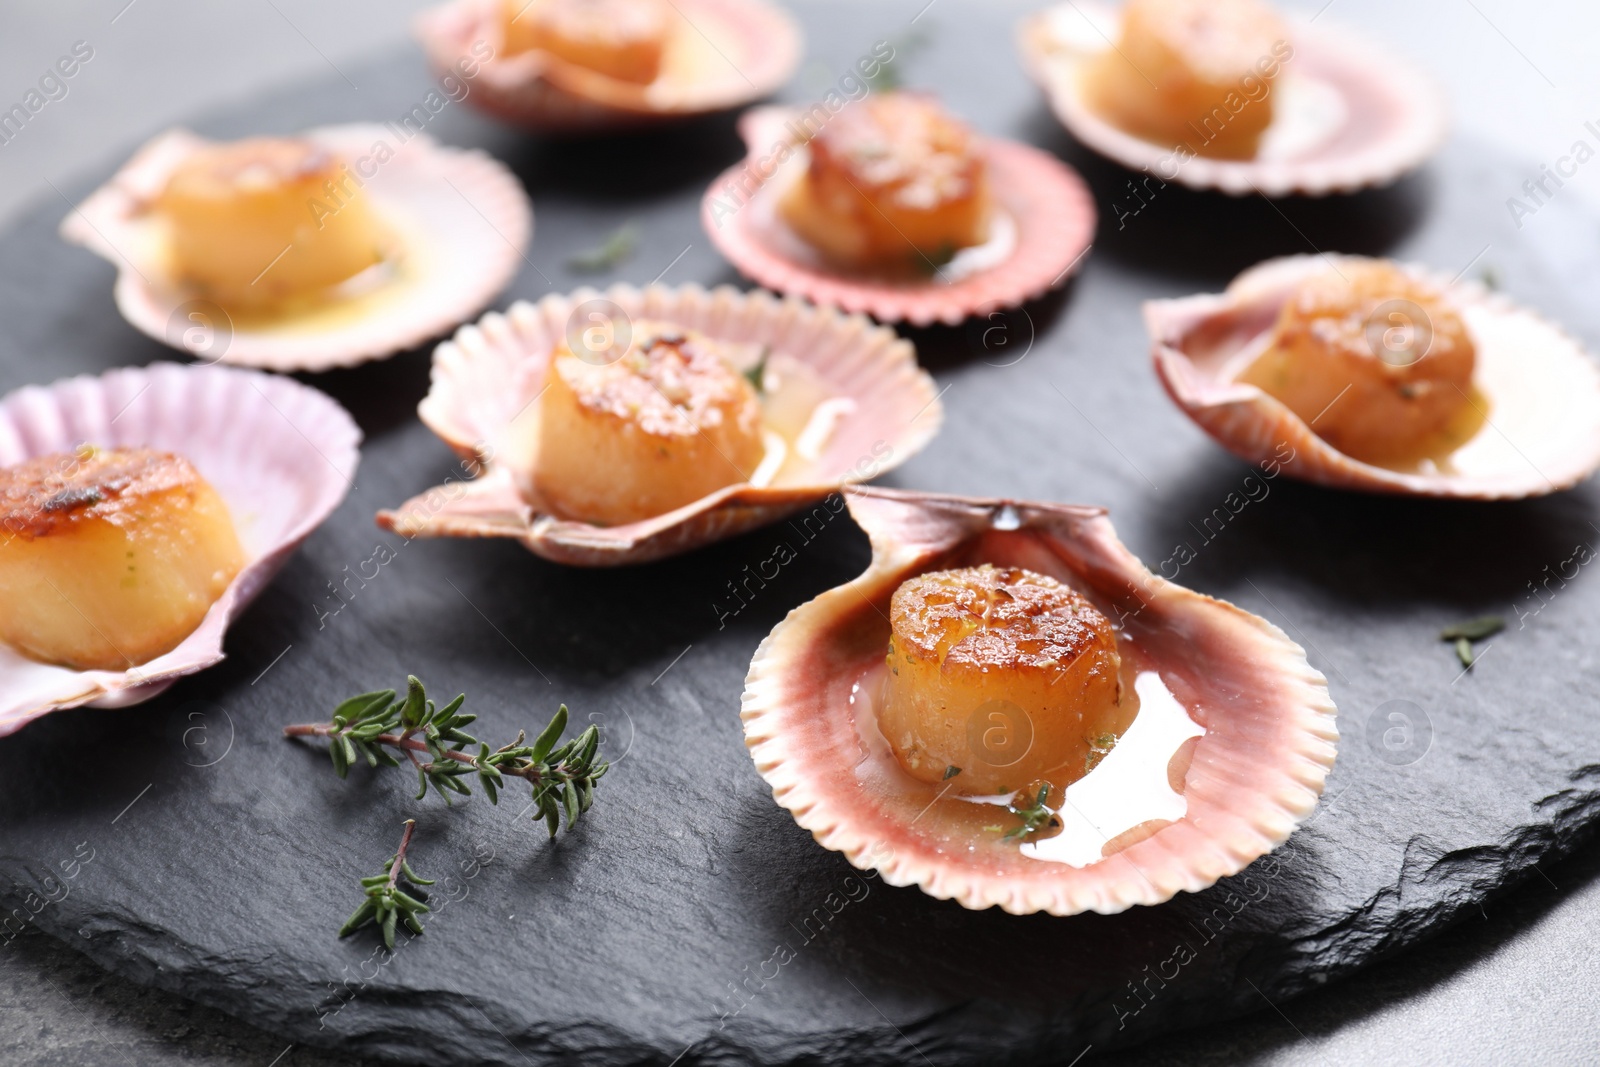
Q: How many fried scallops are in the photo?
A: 8